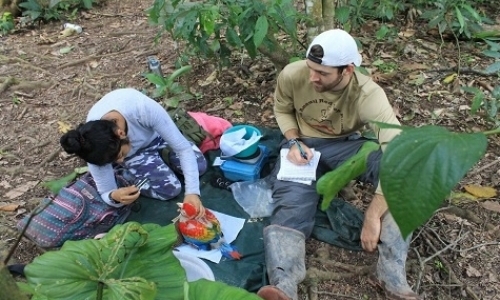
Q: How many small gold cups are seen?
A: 0